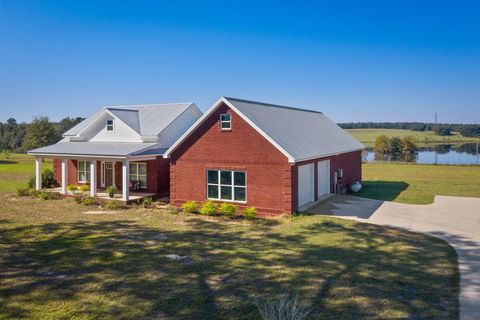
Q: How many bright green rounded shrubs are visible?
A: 4